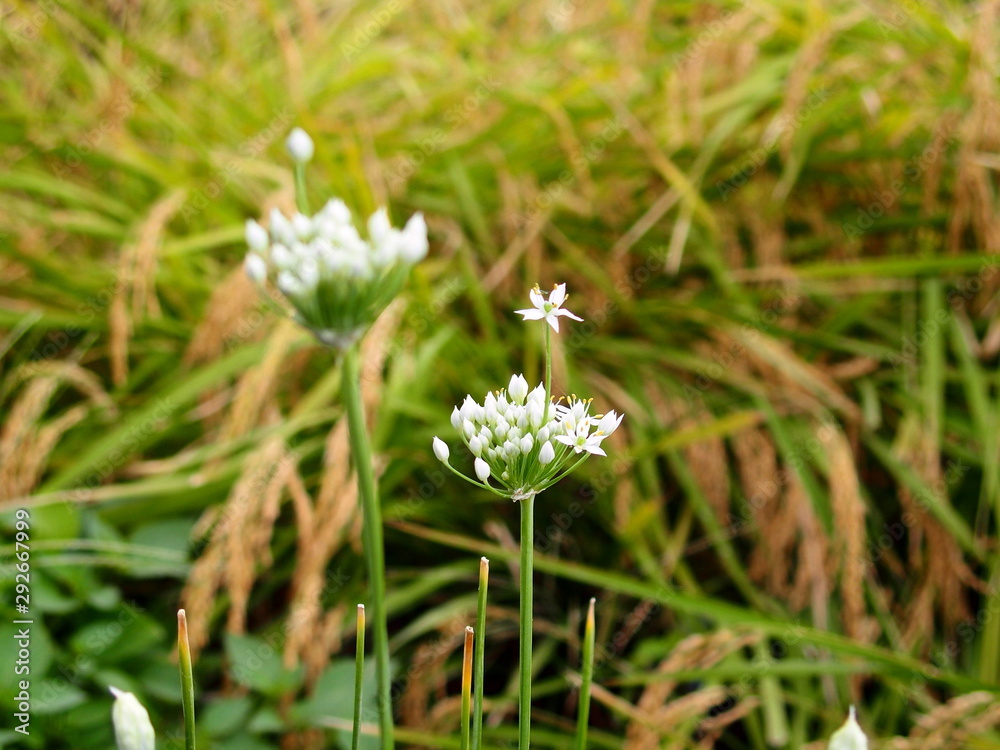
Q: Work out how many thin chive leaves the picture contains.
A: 5